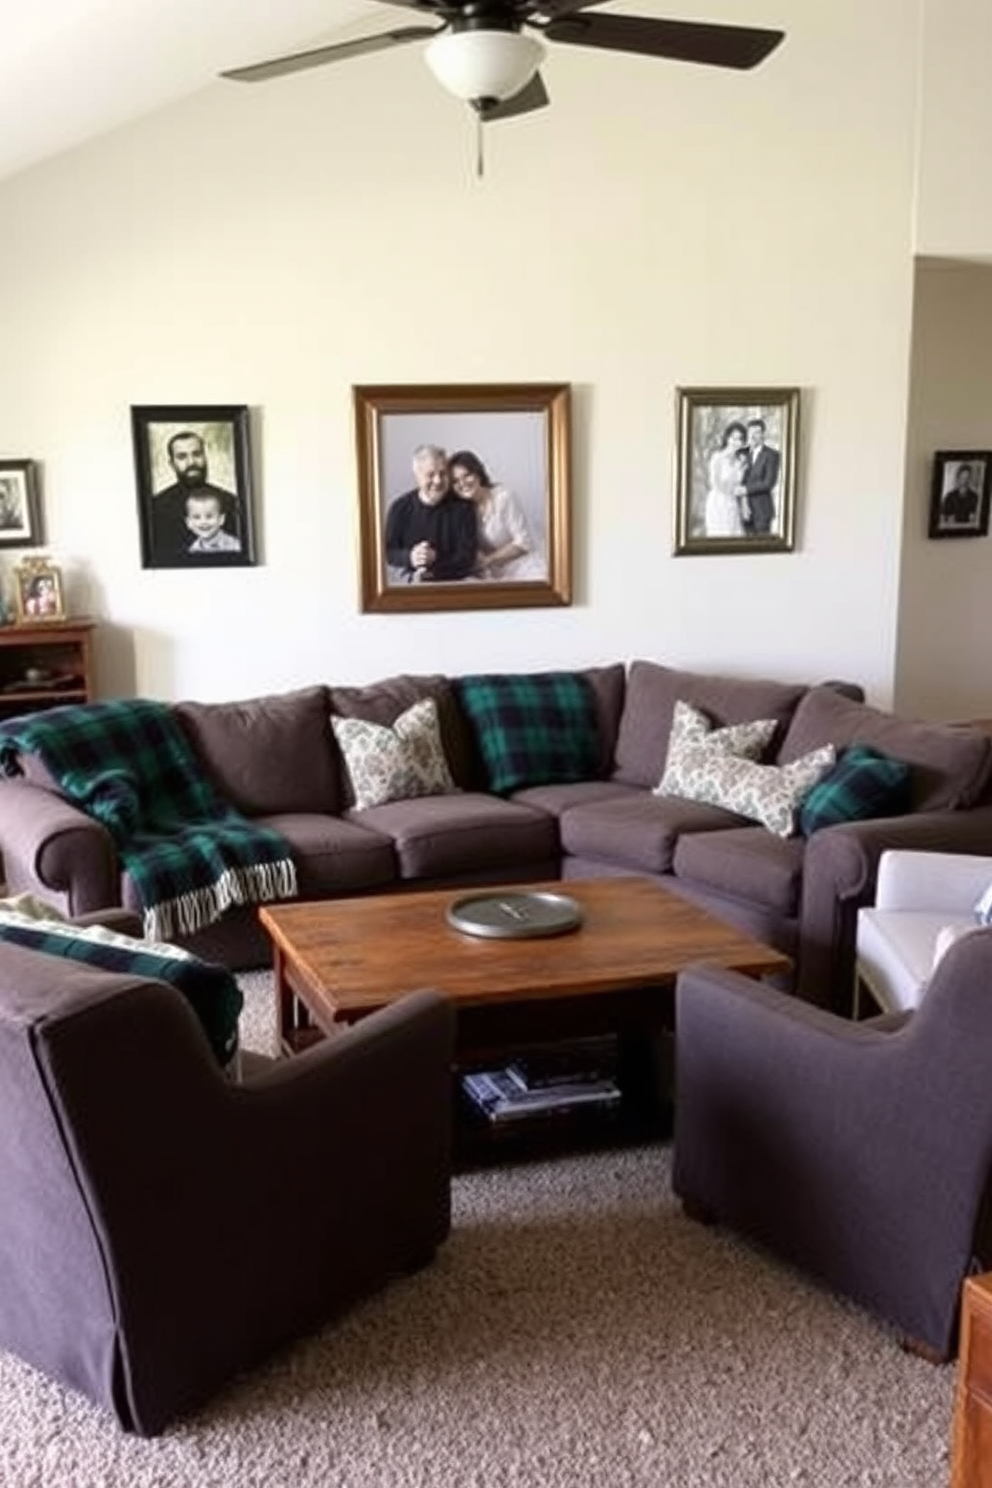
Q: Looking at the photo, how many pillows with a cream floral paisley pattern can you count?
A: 3